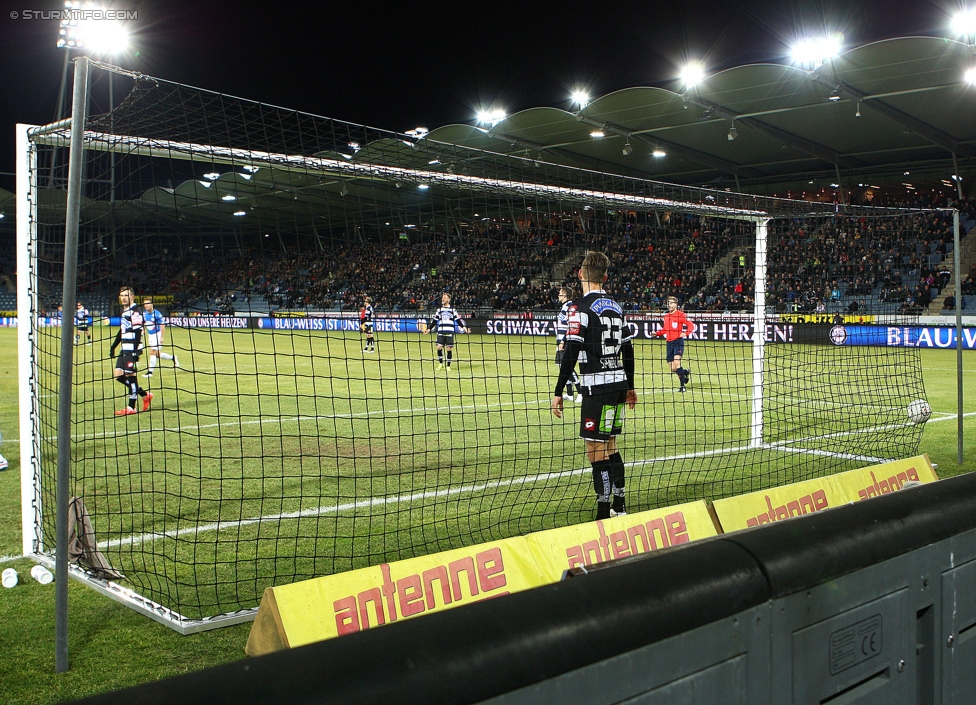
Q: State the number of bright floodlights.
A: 6